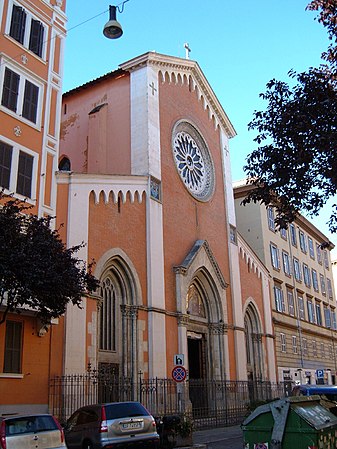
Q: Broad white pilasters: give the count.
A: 4